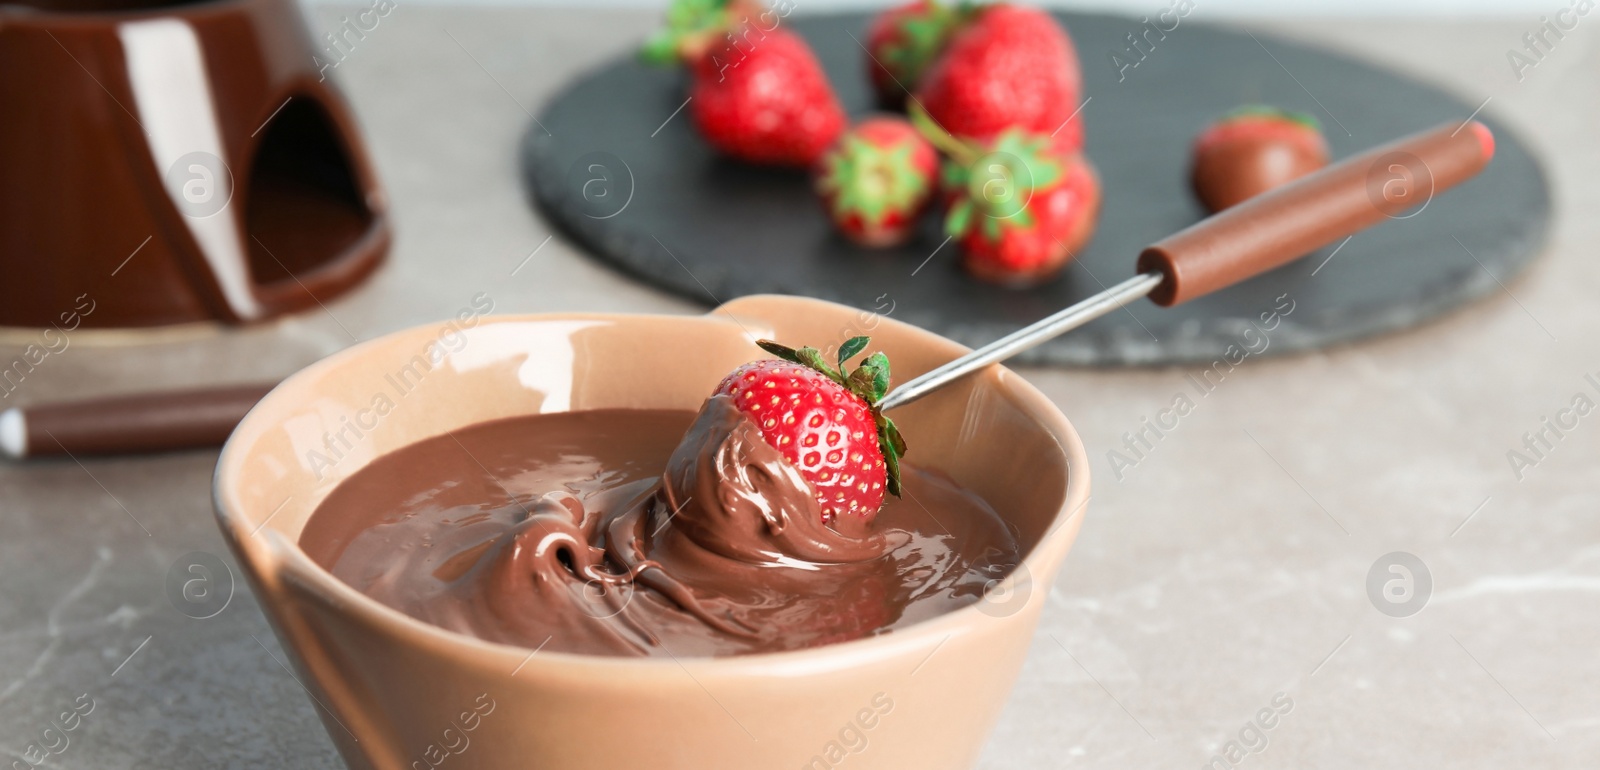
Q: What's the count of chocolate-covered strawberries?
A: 2